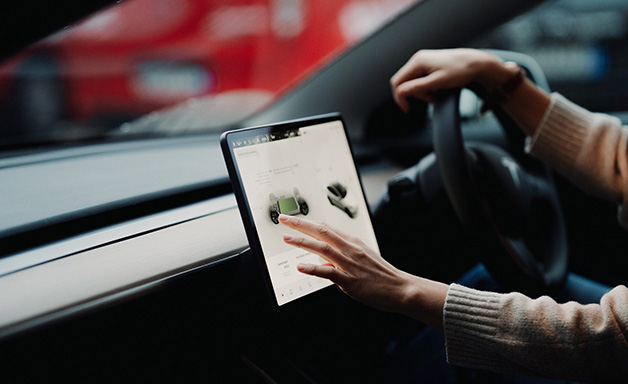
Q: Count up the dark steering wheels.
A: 1